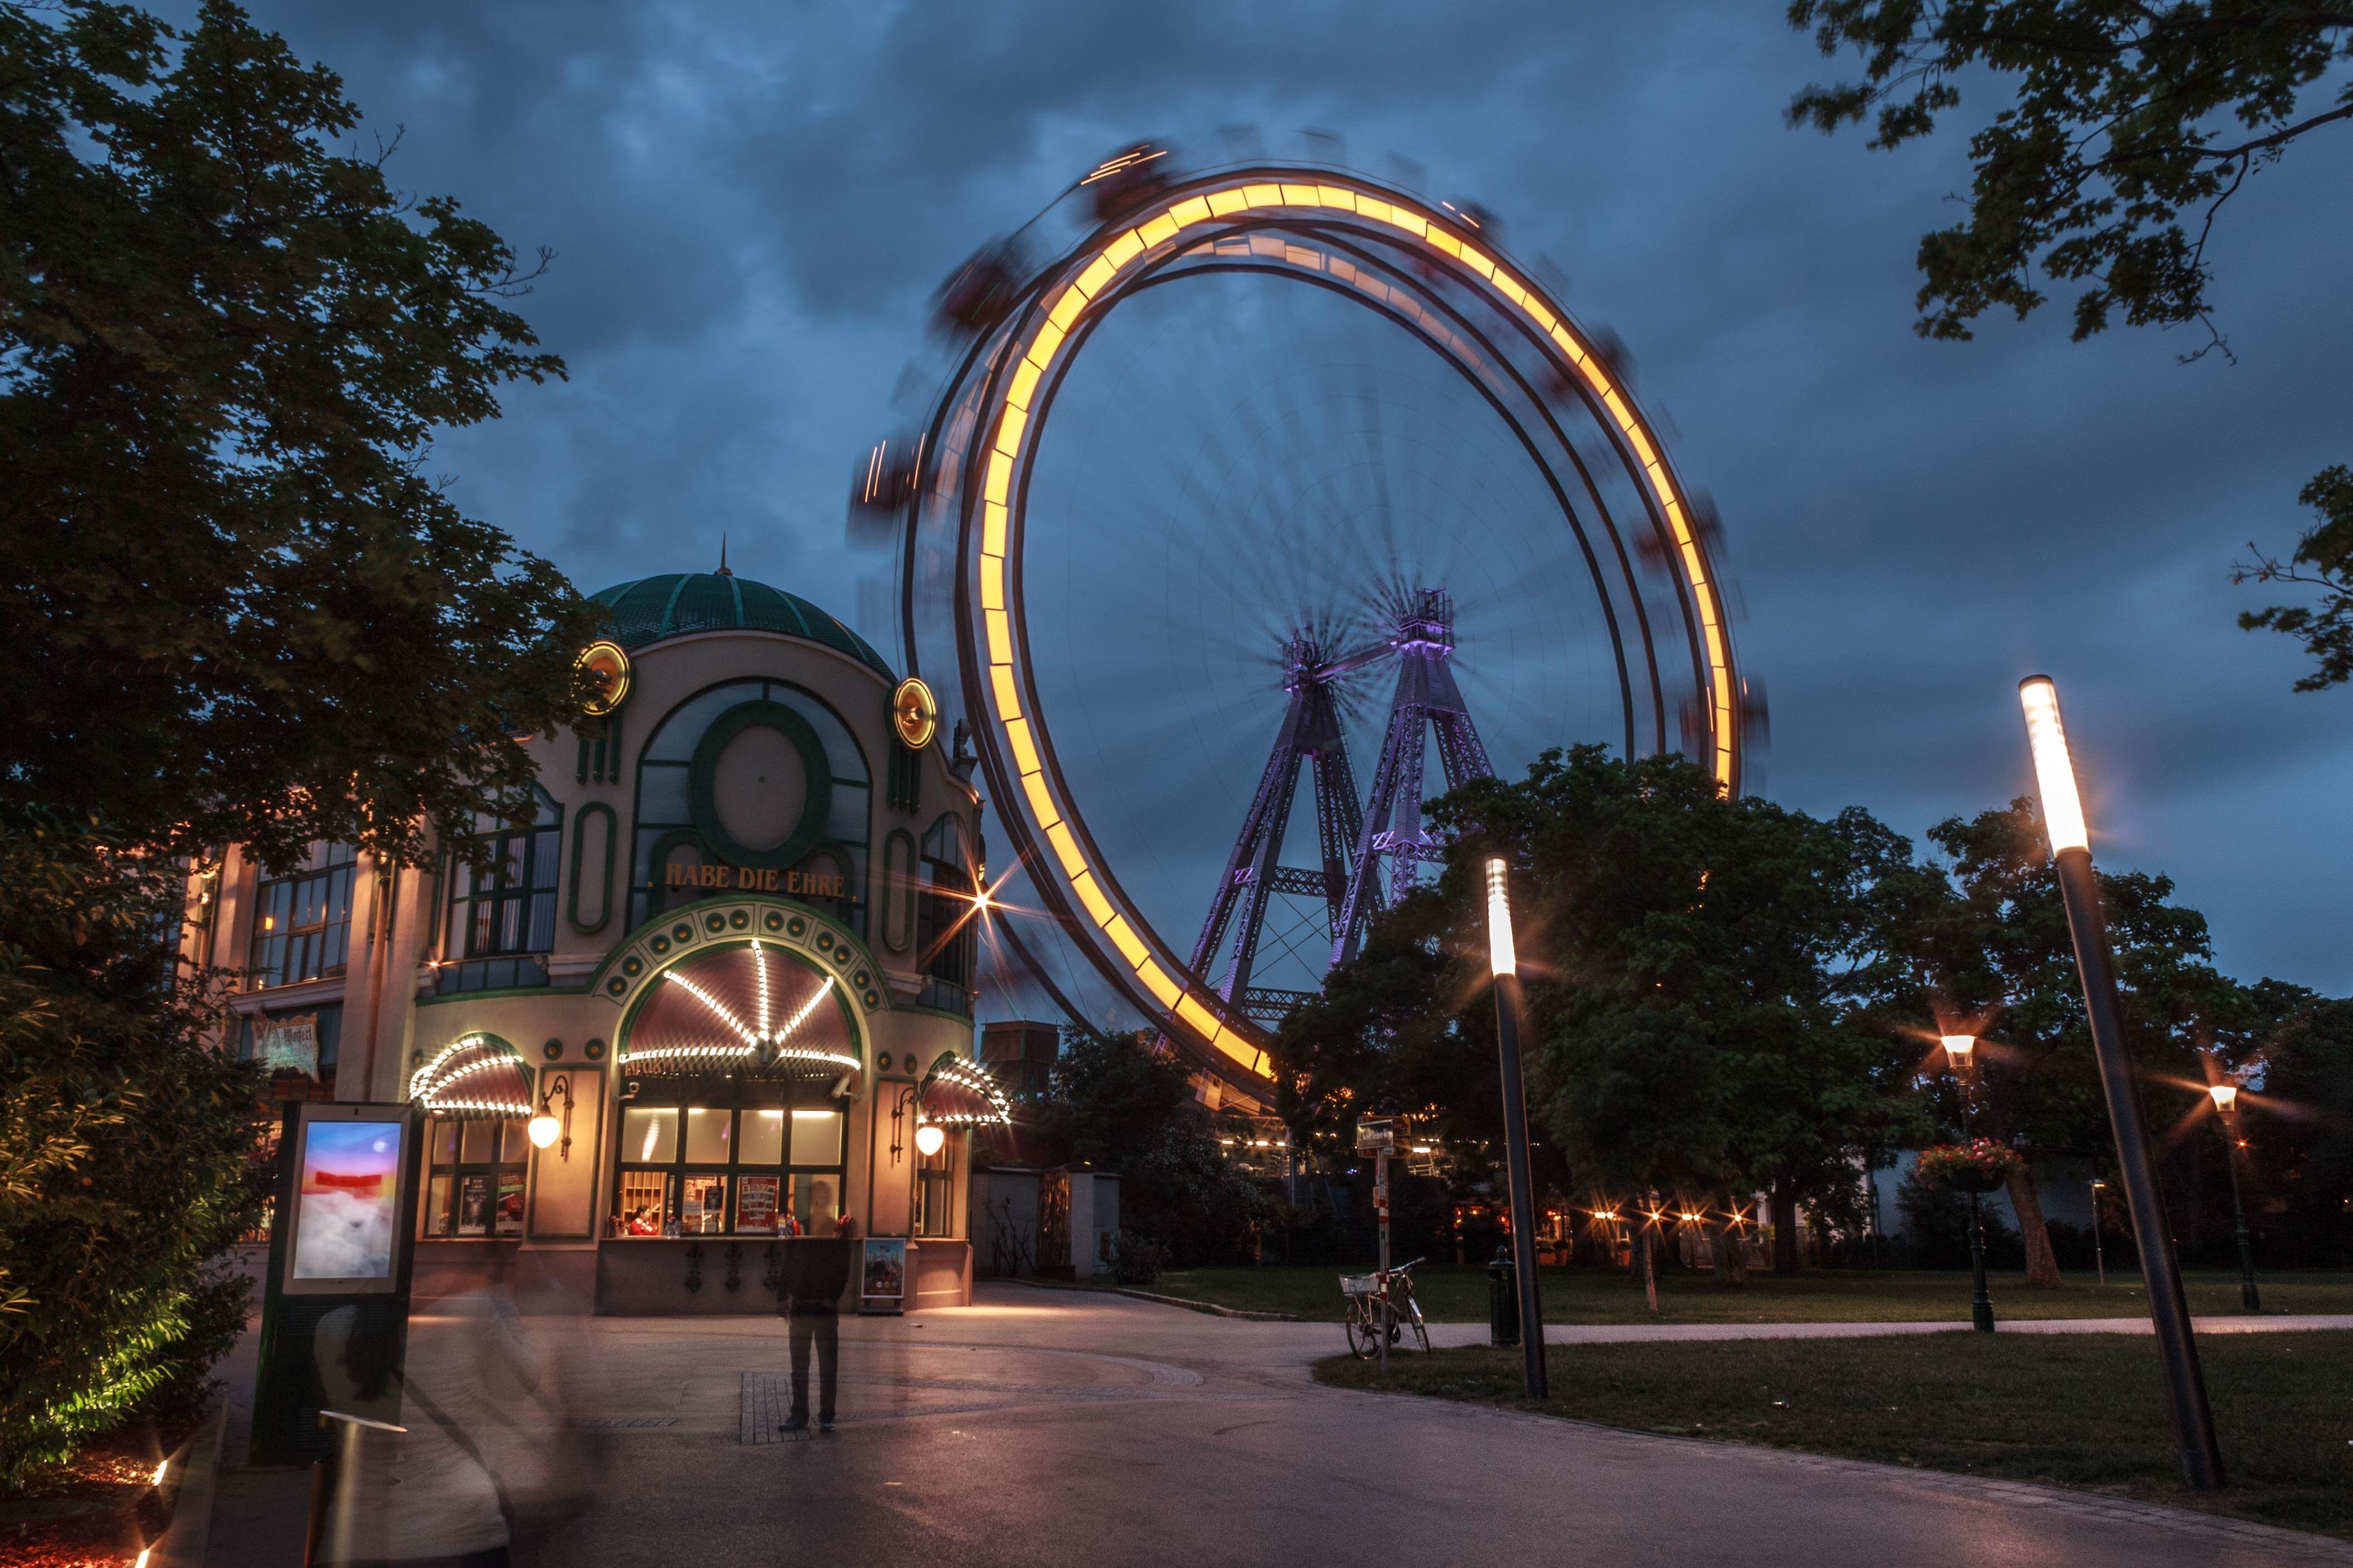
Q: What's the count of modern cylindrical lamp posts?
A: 2